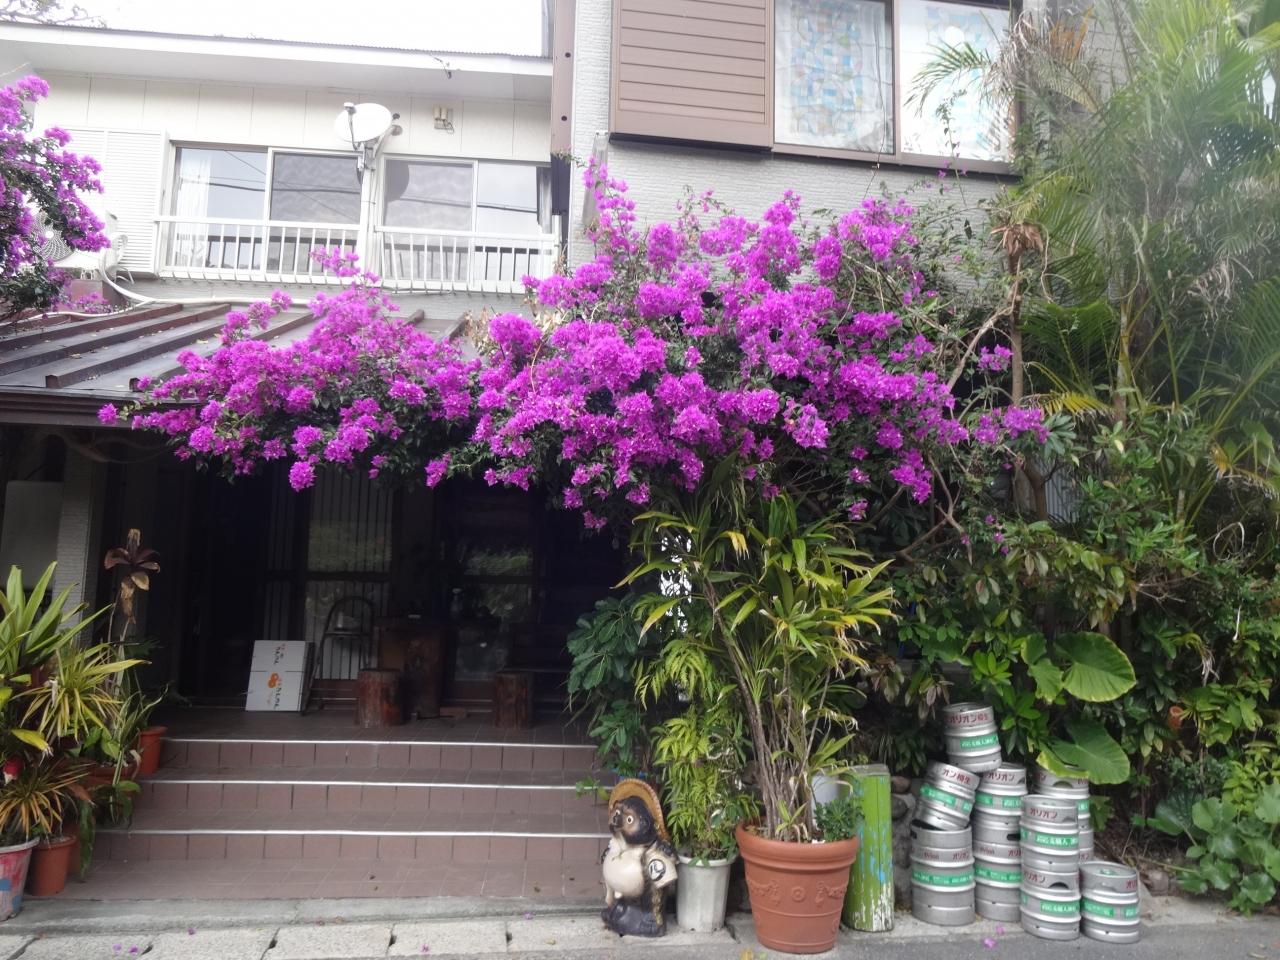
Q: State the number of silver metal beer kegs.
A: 10